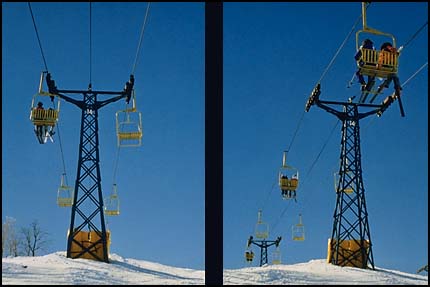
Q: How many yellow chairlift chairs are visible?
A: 11